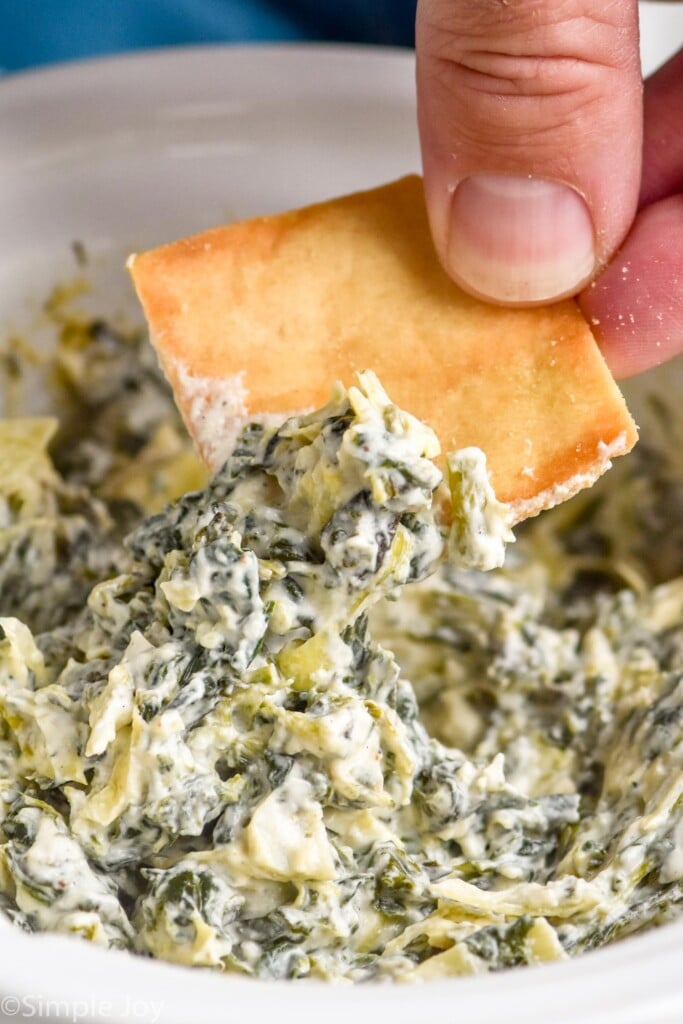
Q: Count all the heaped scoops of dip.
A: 1